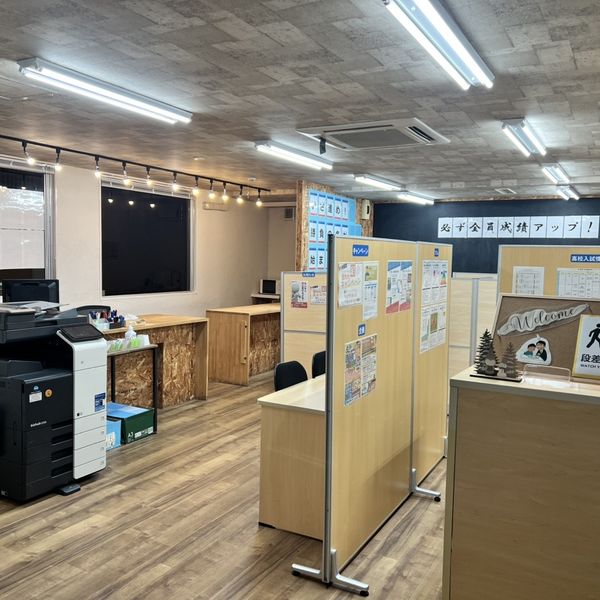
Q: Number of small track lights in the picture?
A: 11